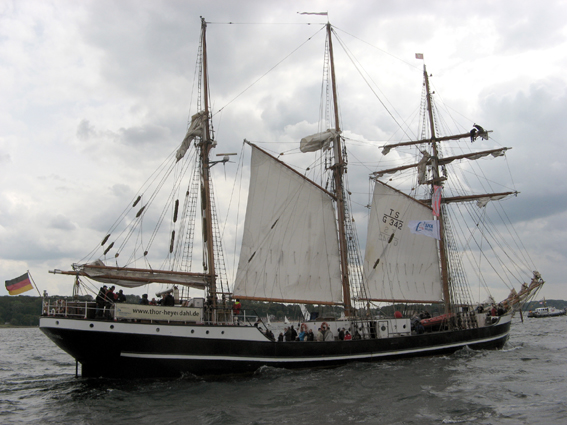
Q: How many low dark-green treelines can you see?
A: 1